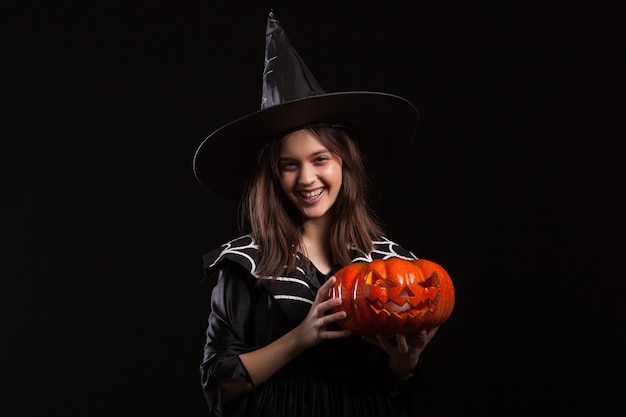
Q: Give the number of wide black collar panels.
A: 2